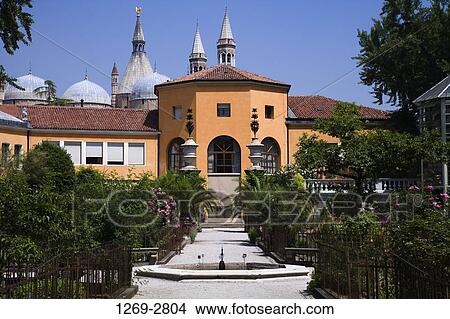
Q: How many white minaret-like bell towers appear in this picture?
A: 2